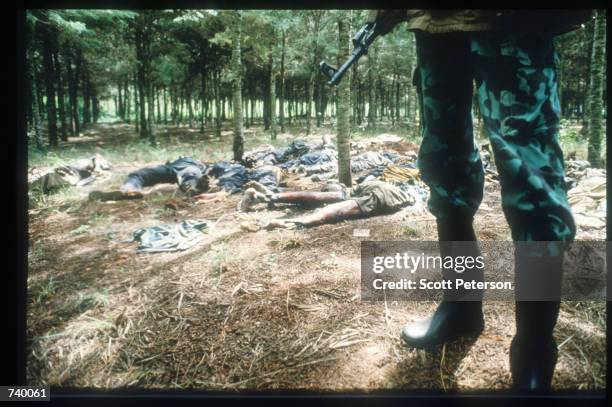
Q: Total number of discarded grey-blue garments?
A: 1